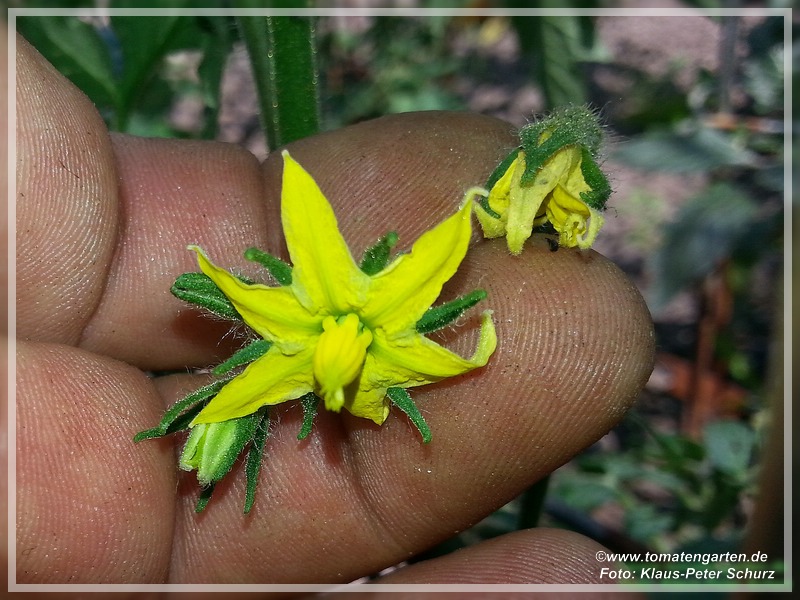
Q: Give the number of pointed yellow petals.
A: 6